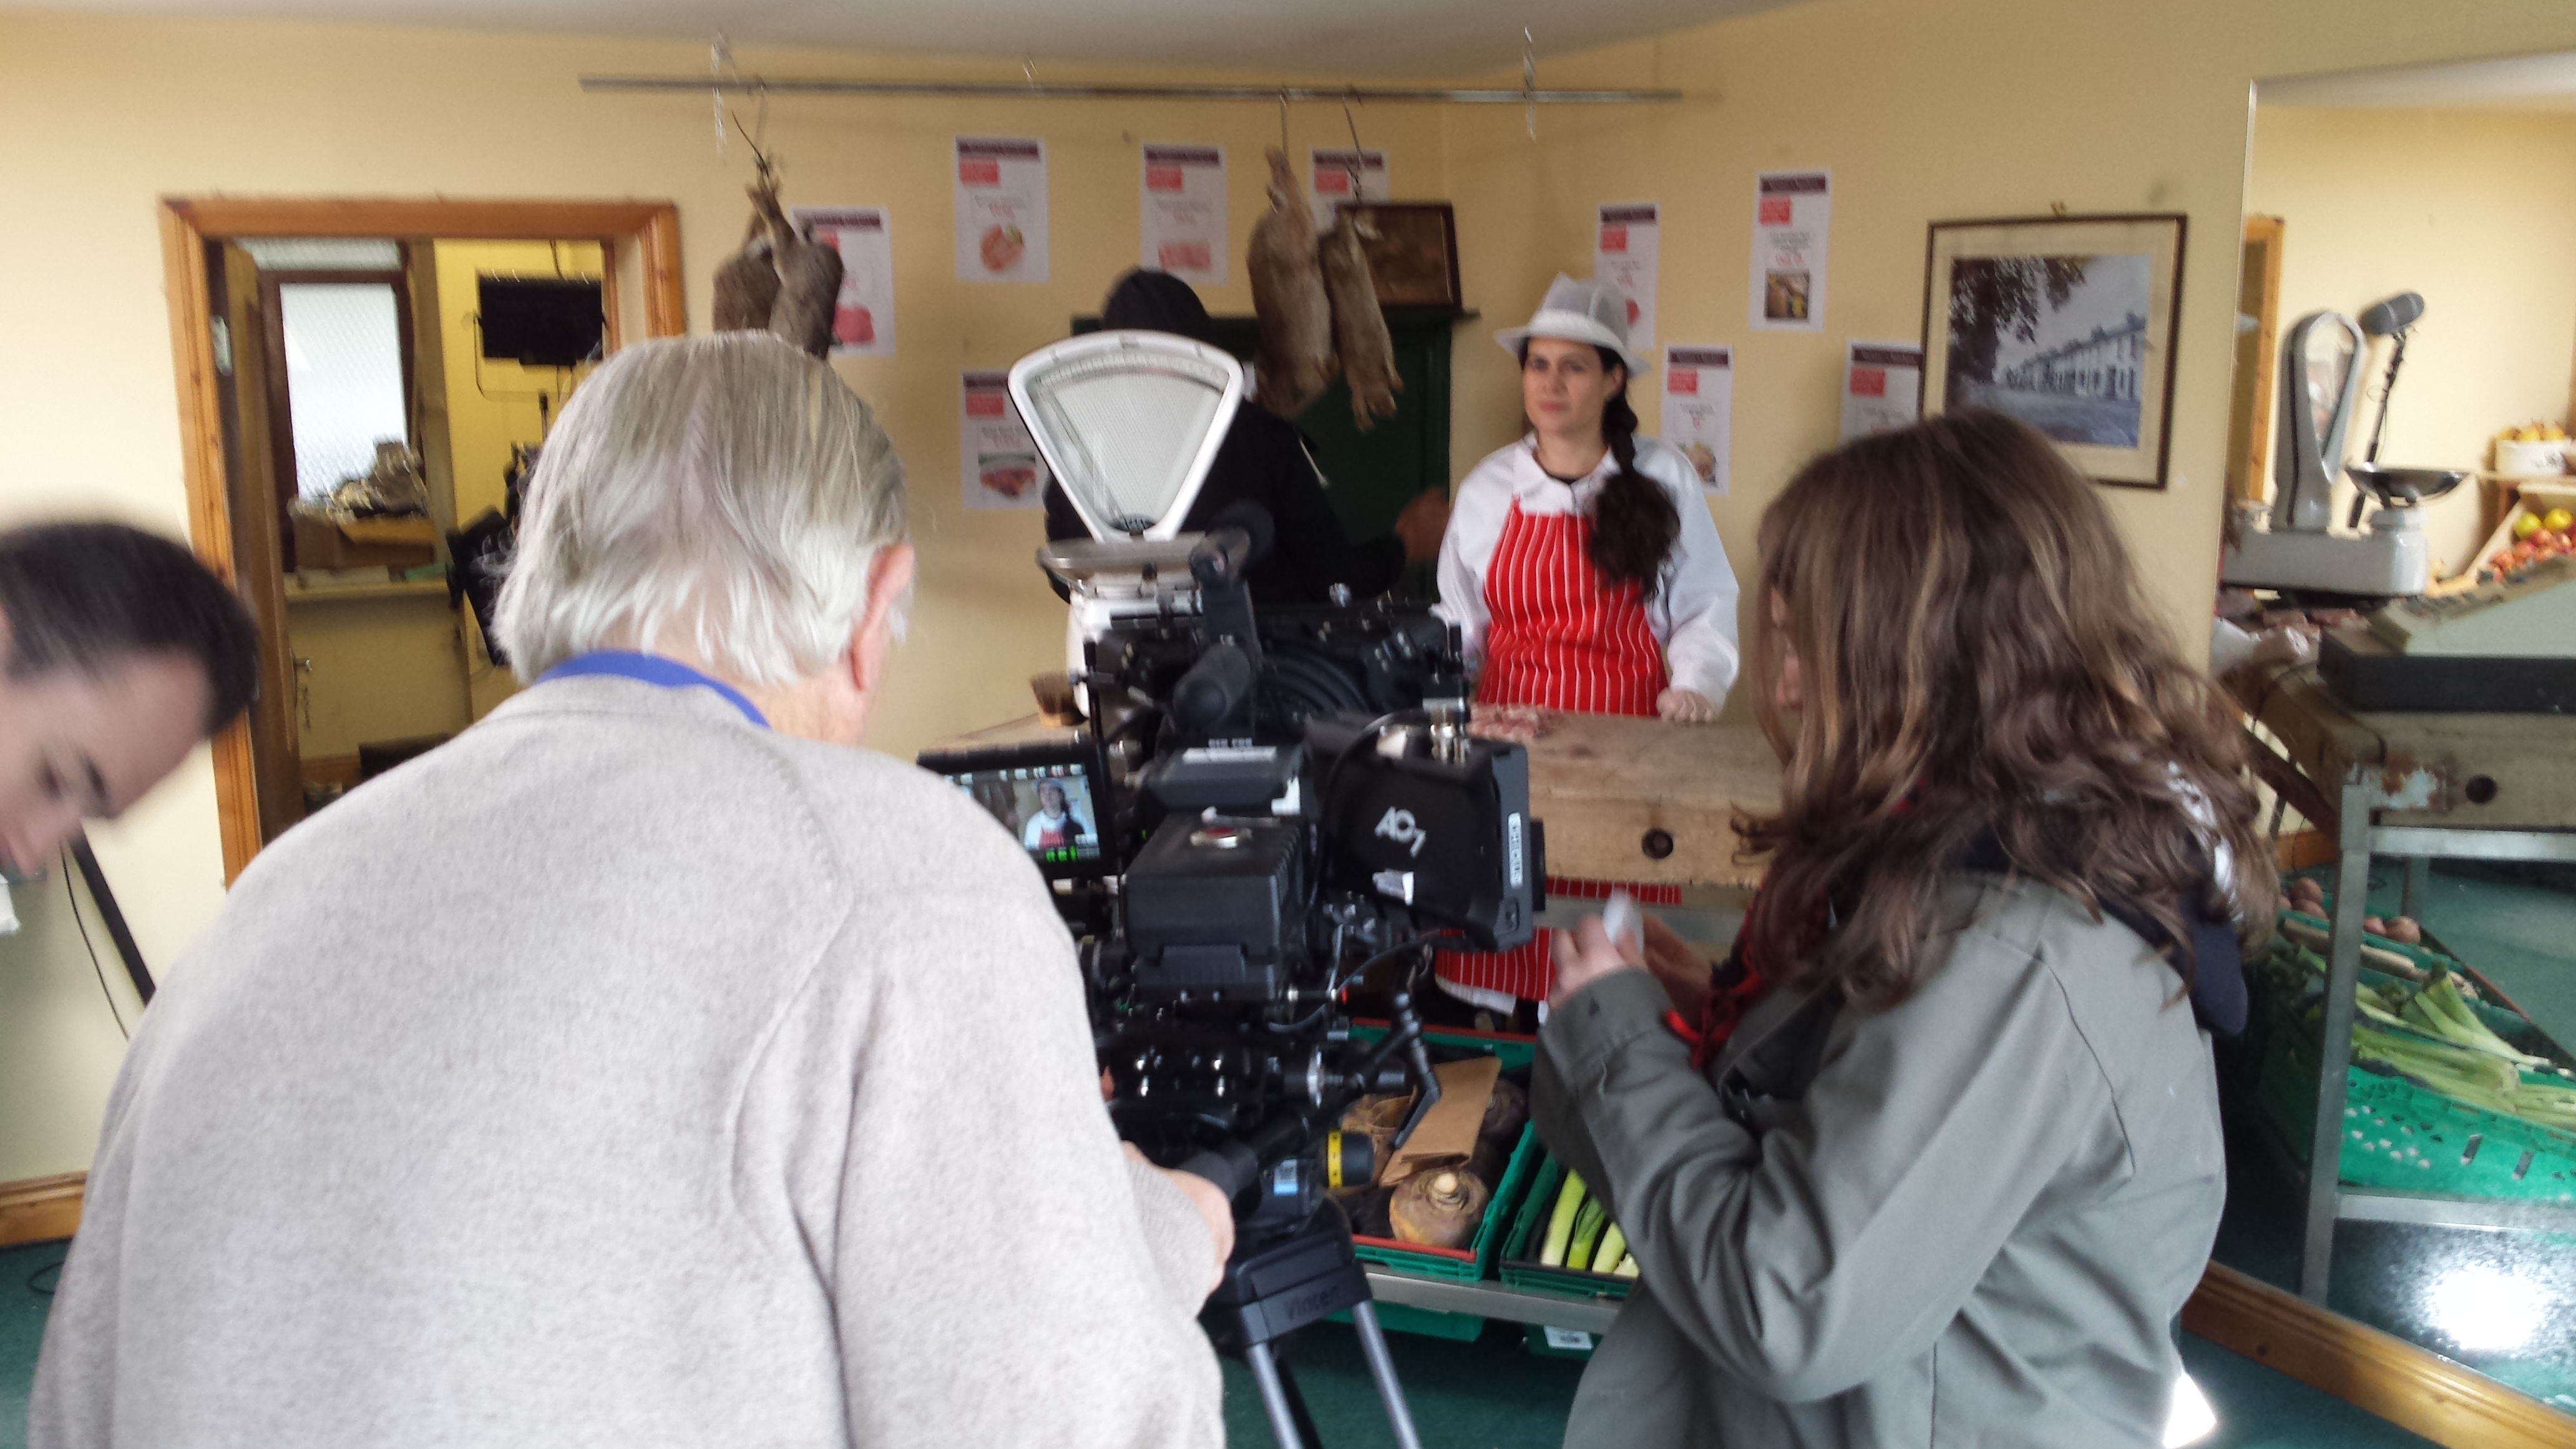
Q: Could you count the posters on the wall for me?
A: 9